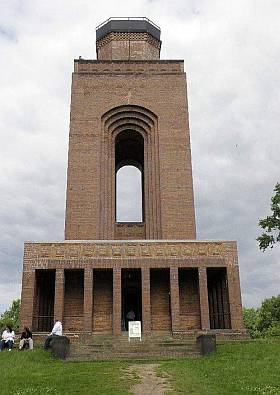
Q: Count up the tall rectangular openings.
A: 7